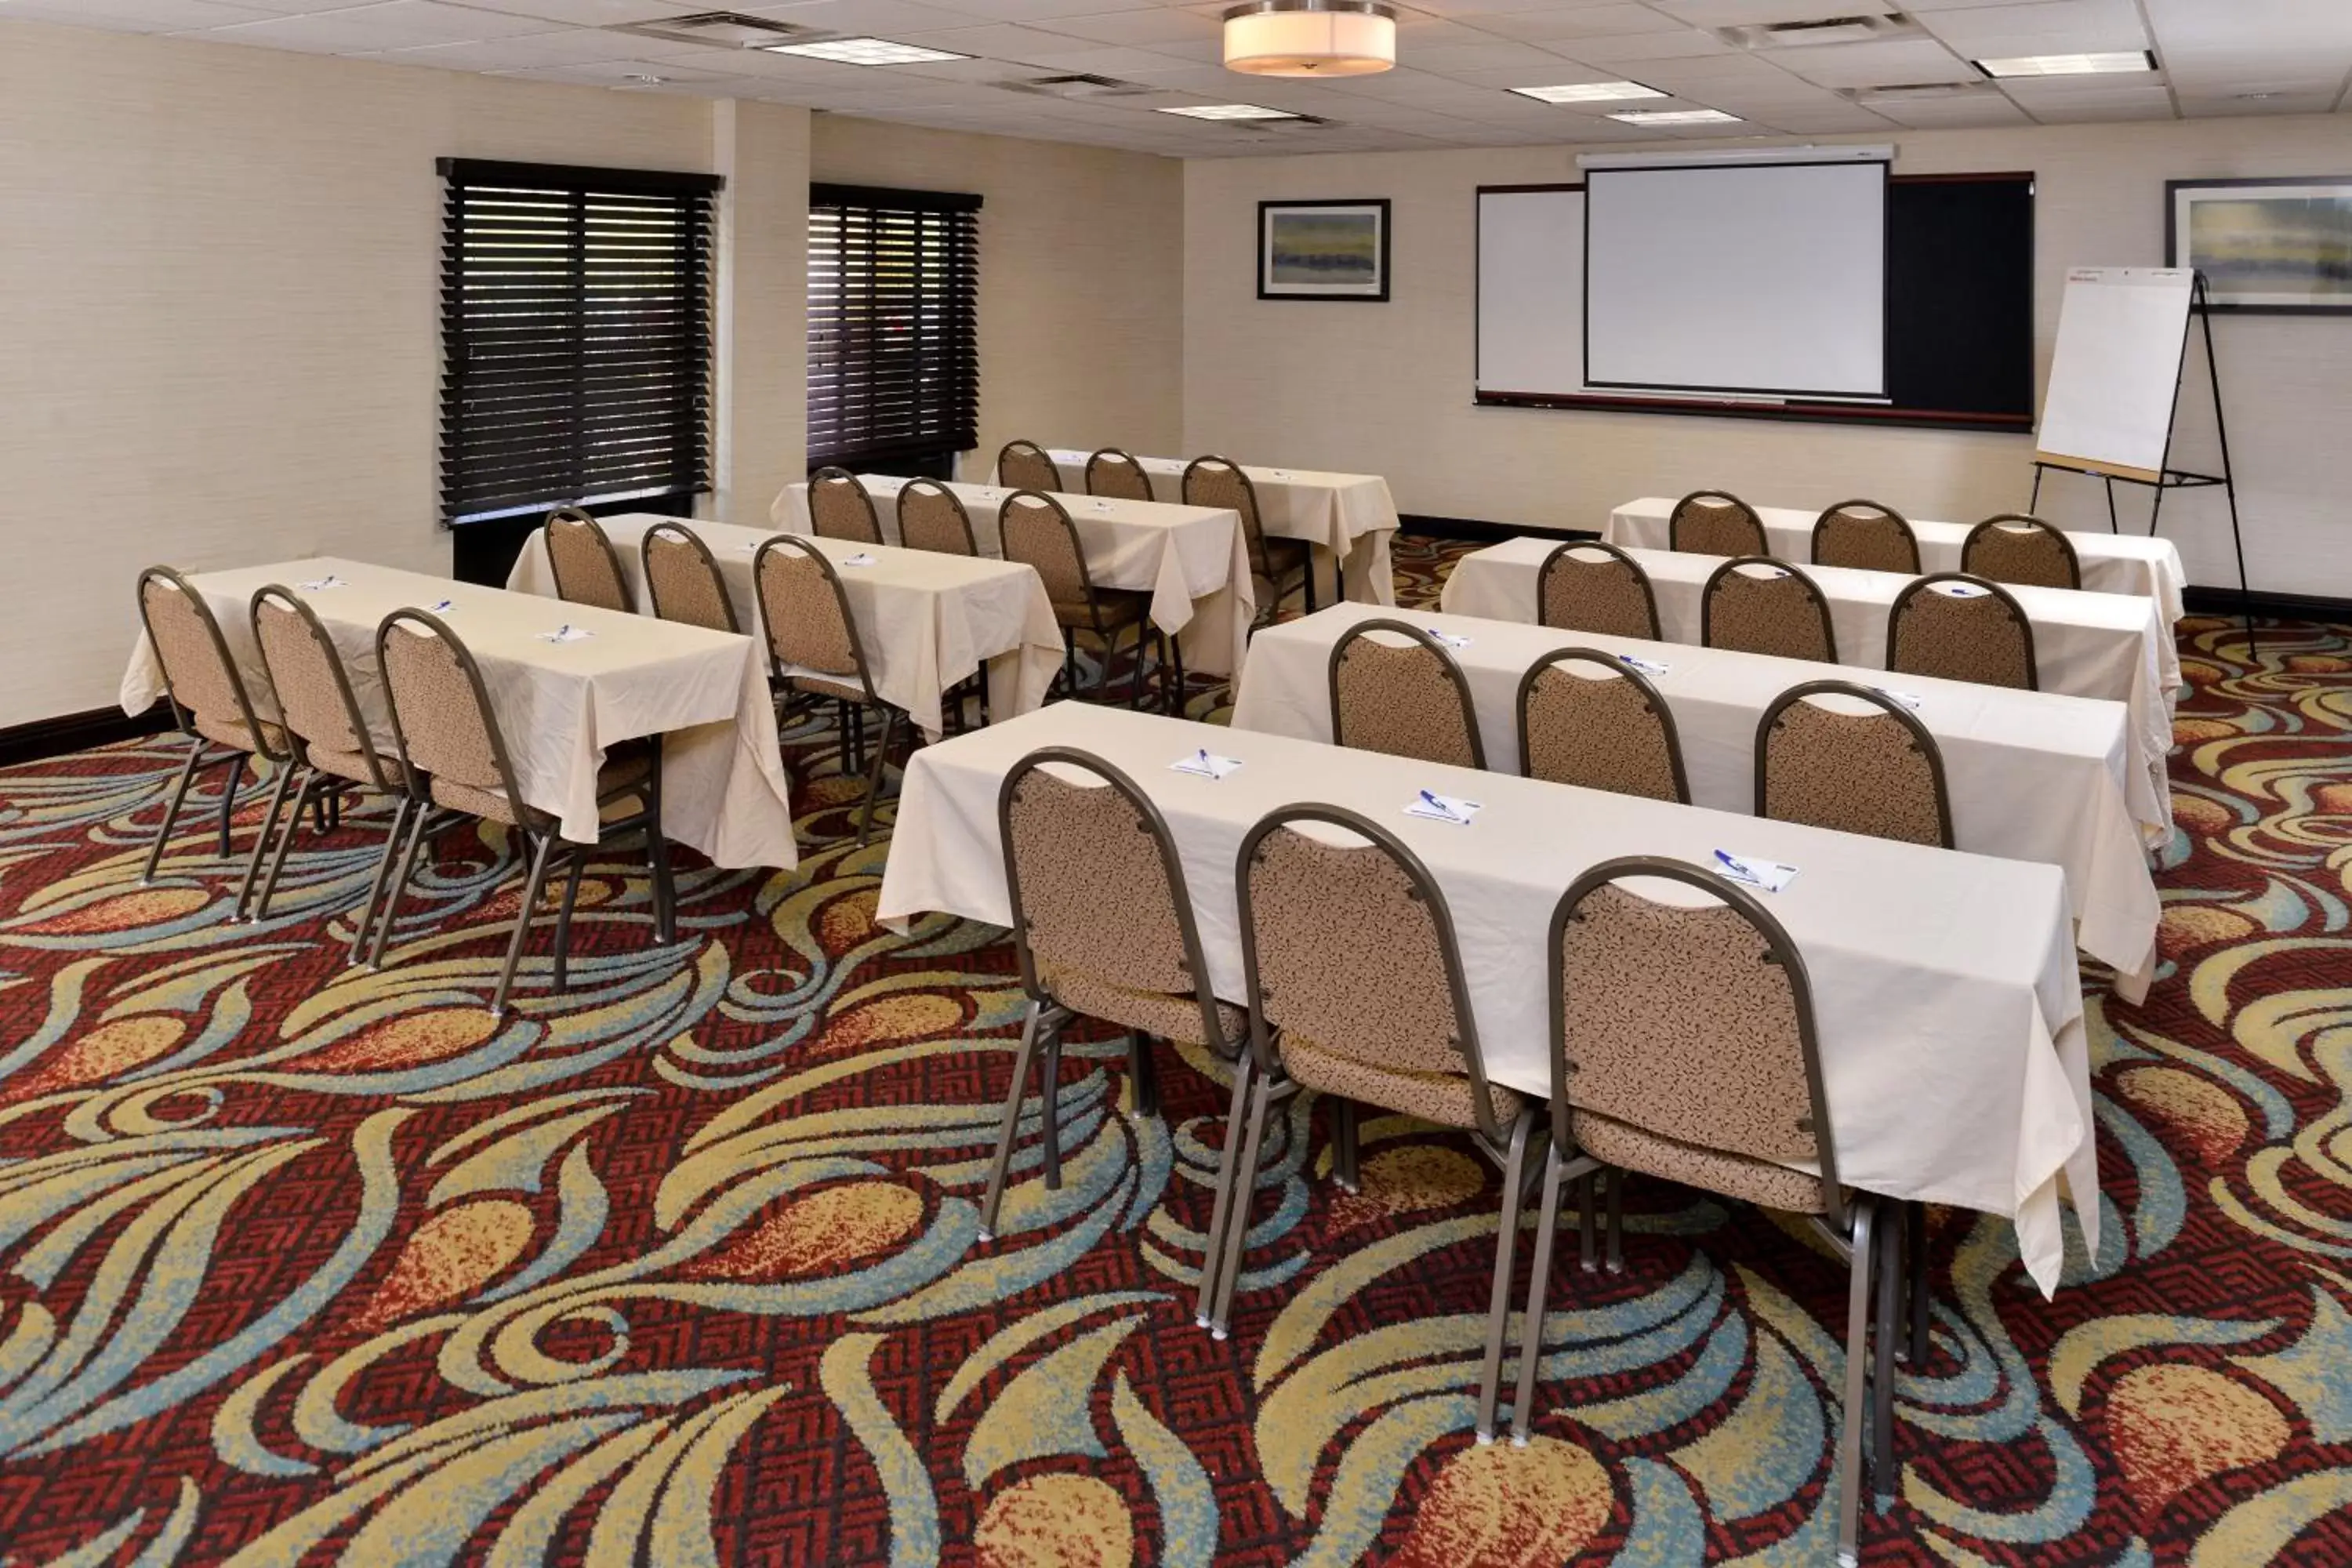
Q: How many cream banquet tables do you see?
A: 8